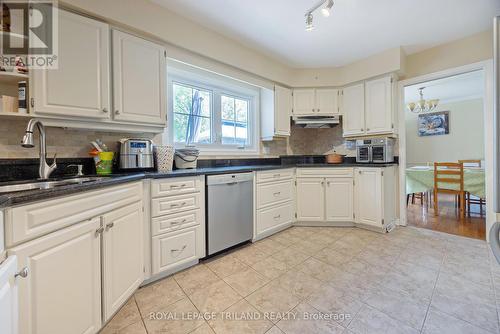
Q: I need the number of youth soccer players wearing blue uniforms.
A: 0